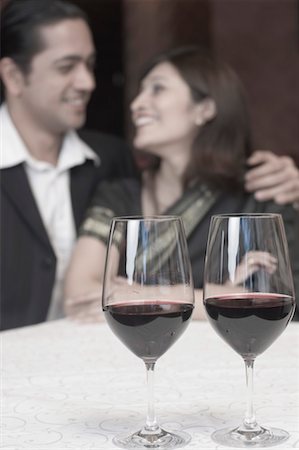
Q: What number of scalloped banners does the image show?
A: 0